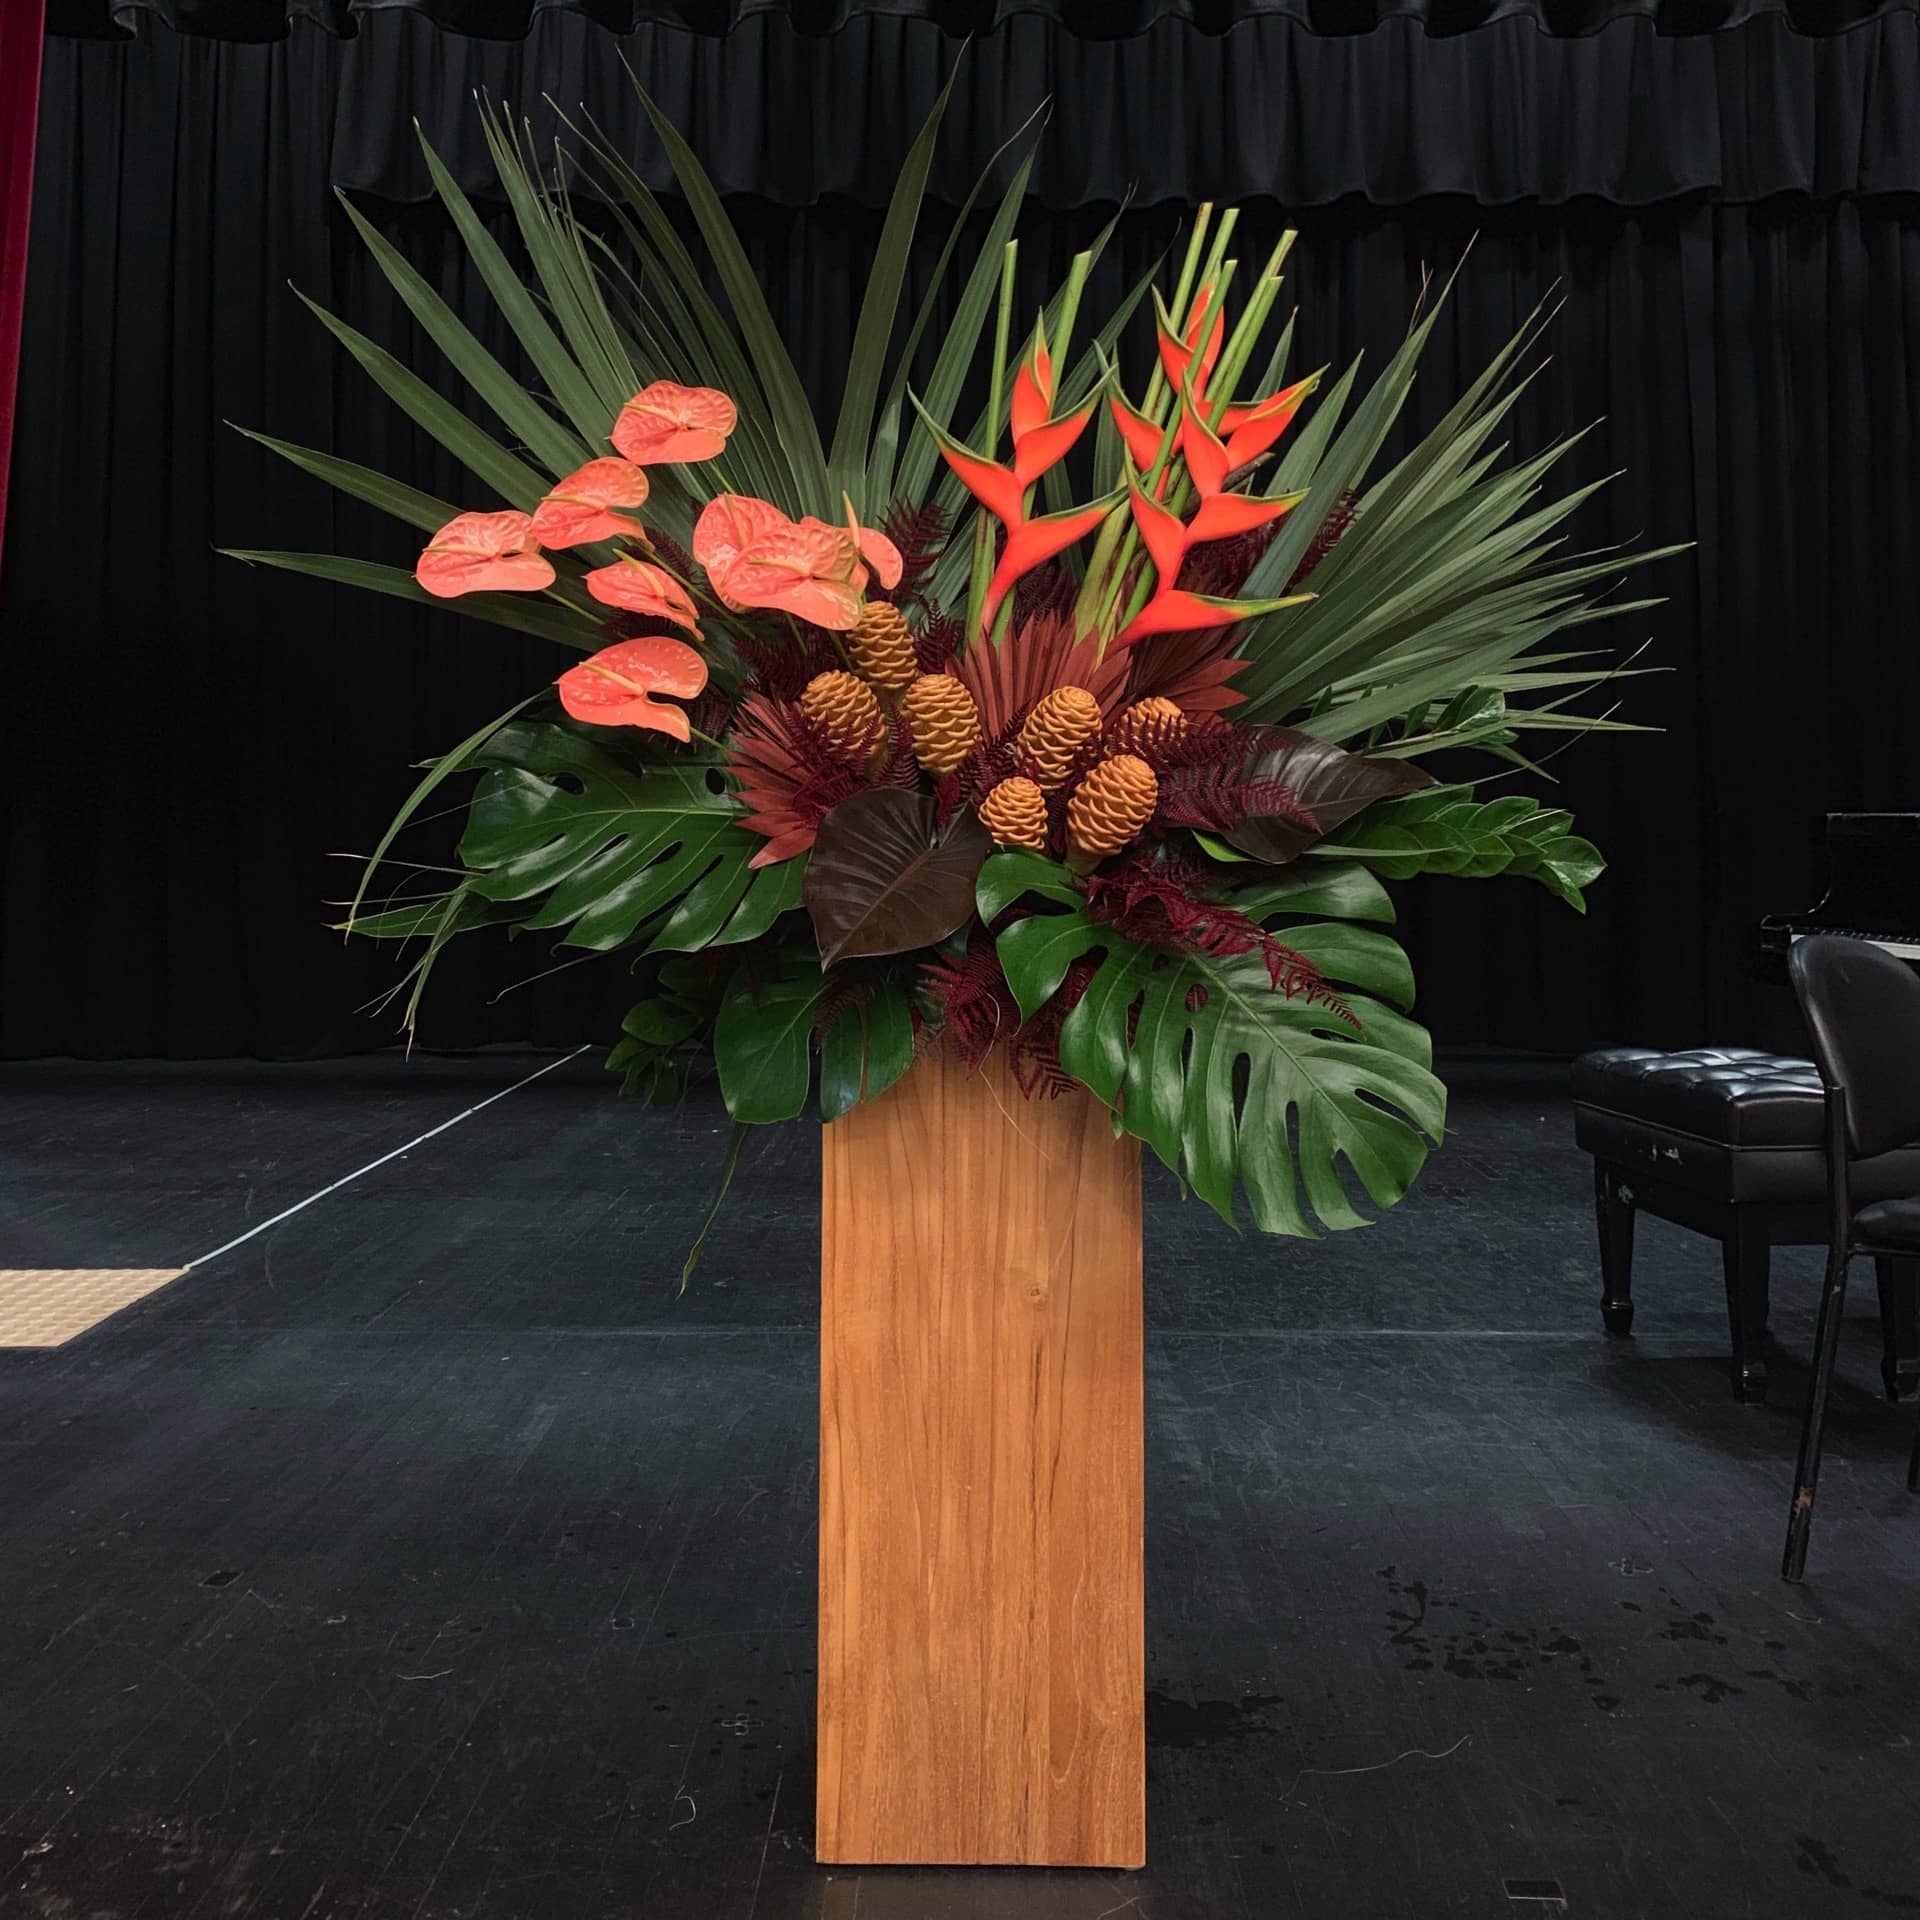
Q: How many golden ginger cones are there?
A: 7